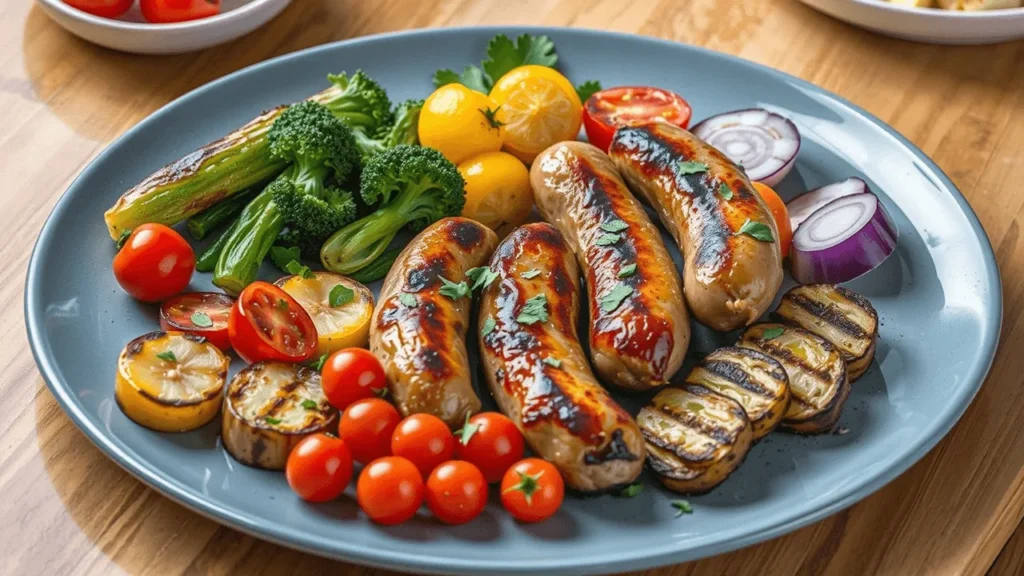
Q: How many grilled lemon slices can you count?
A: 2